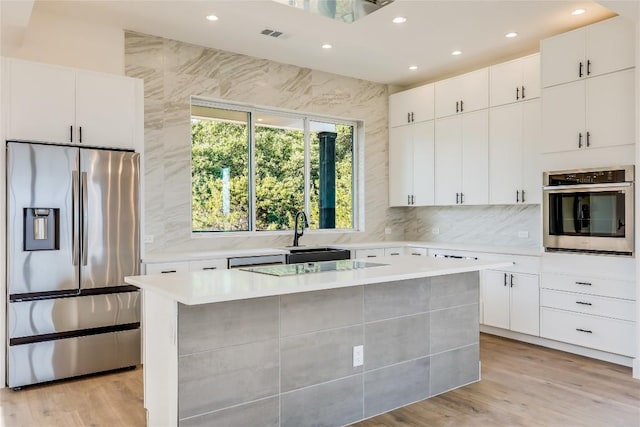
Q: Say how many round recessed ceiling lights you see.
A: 7